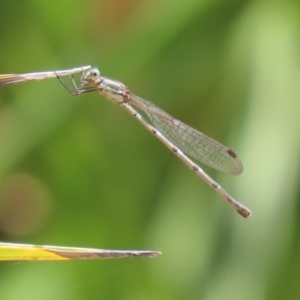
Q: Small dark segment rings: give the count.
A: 6